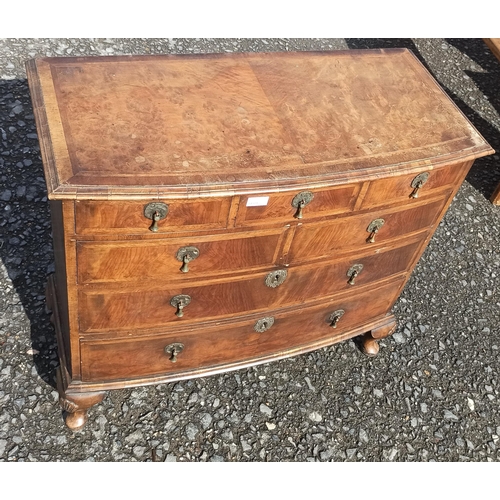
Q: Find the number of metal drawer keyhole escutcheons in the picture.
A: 2